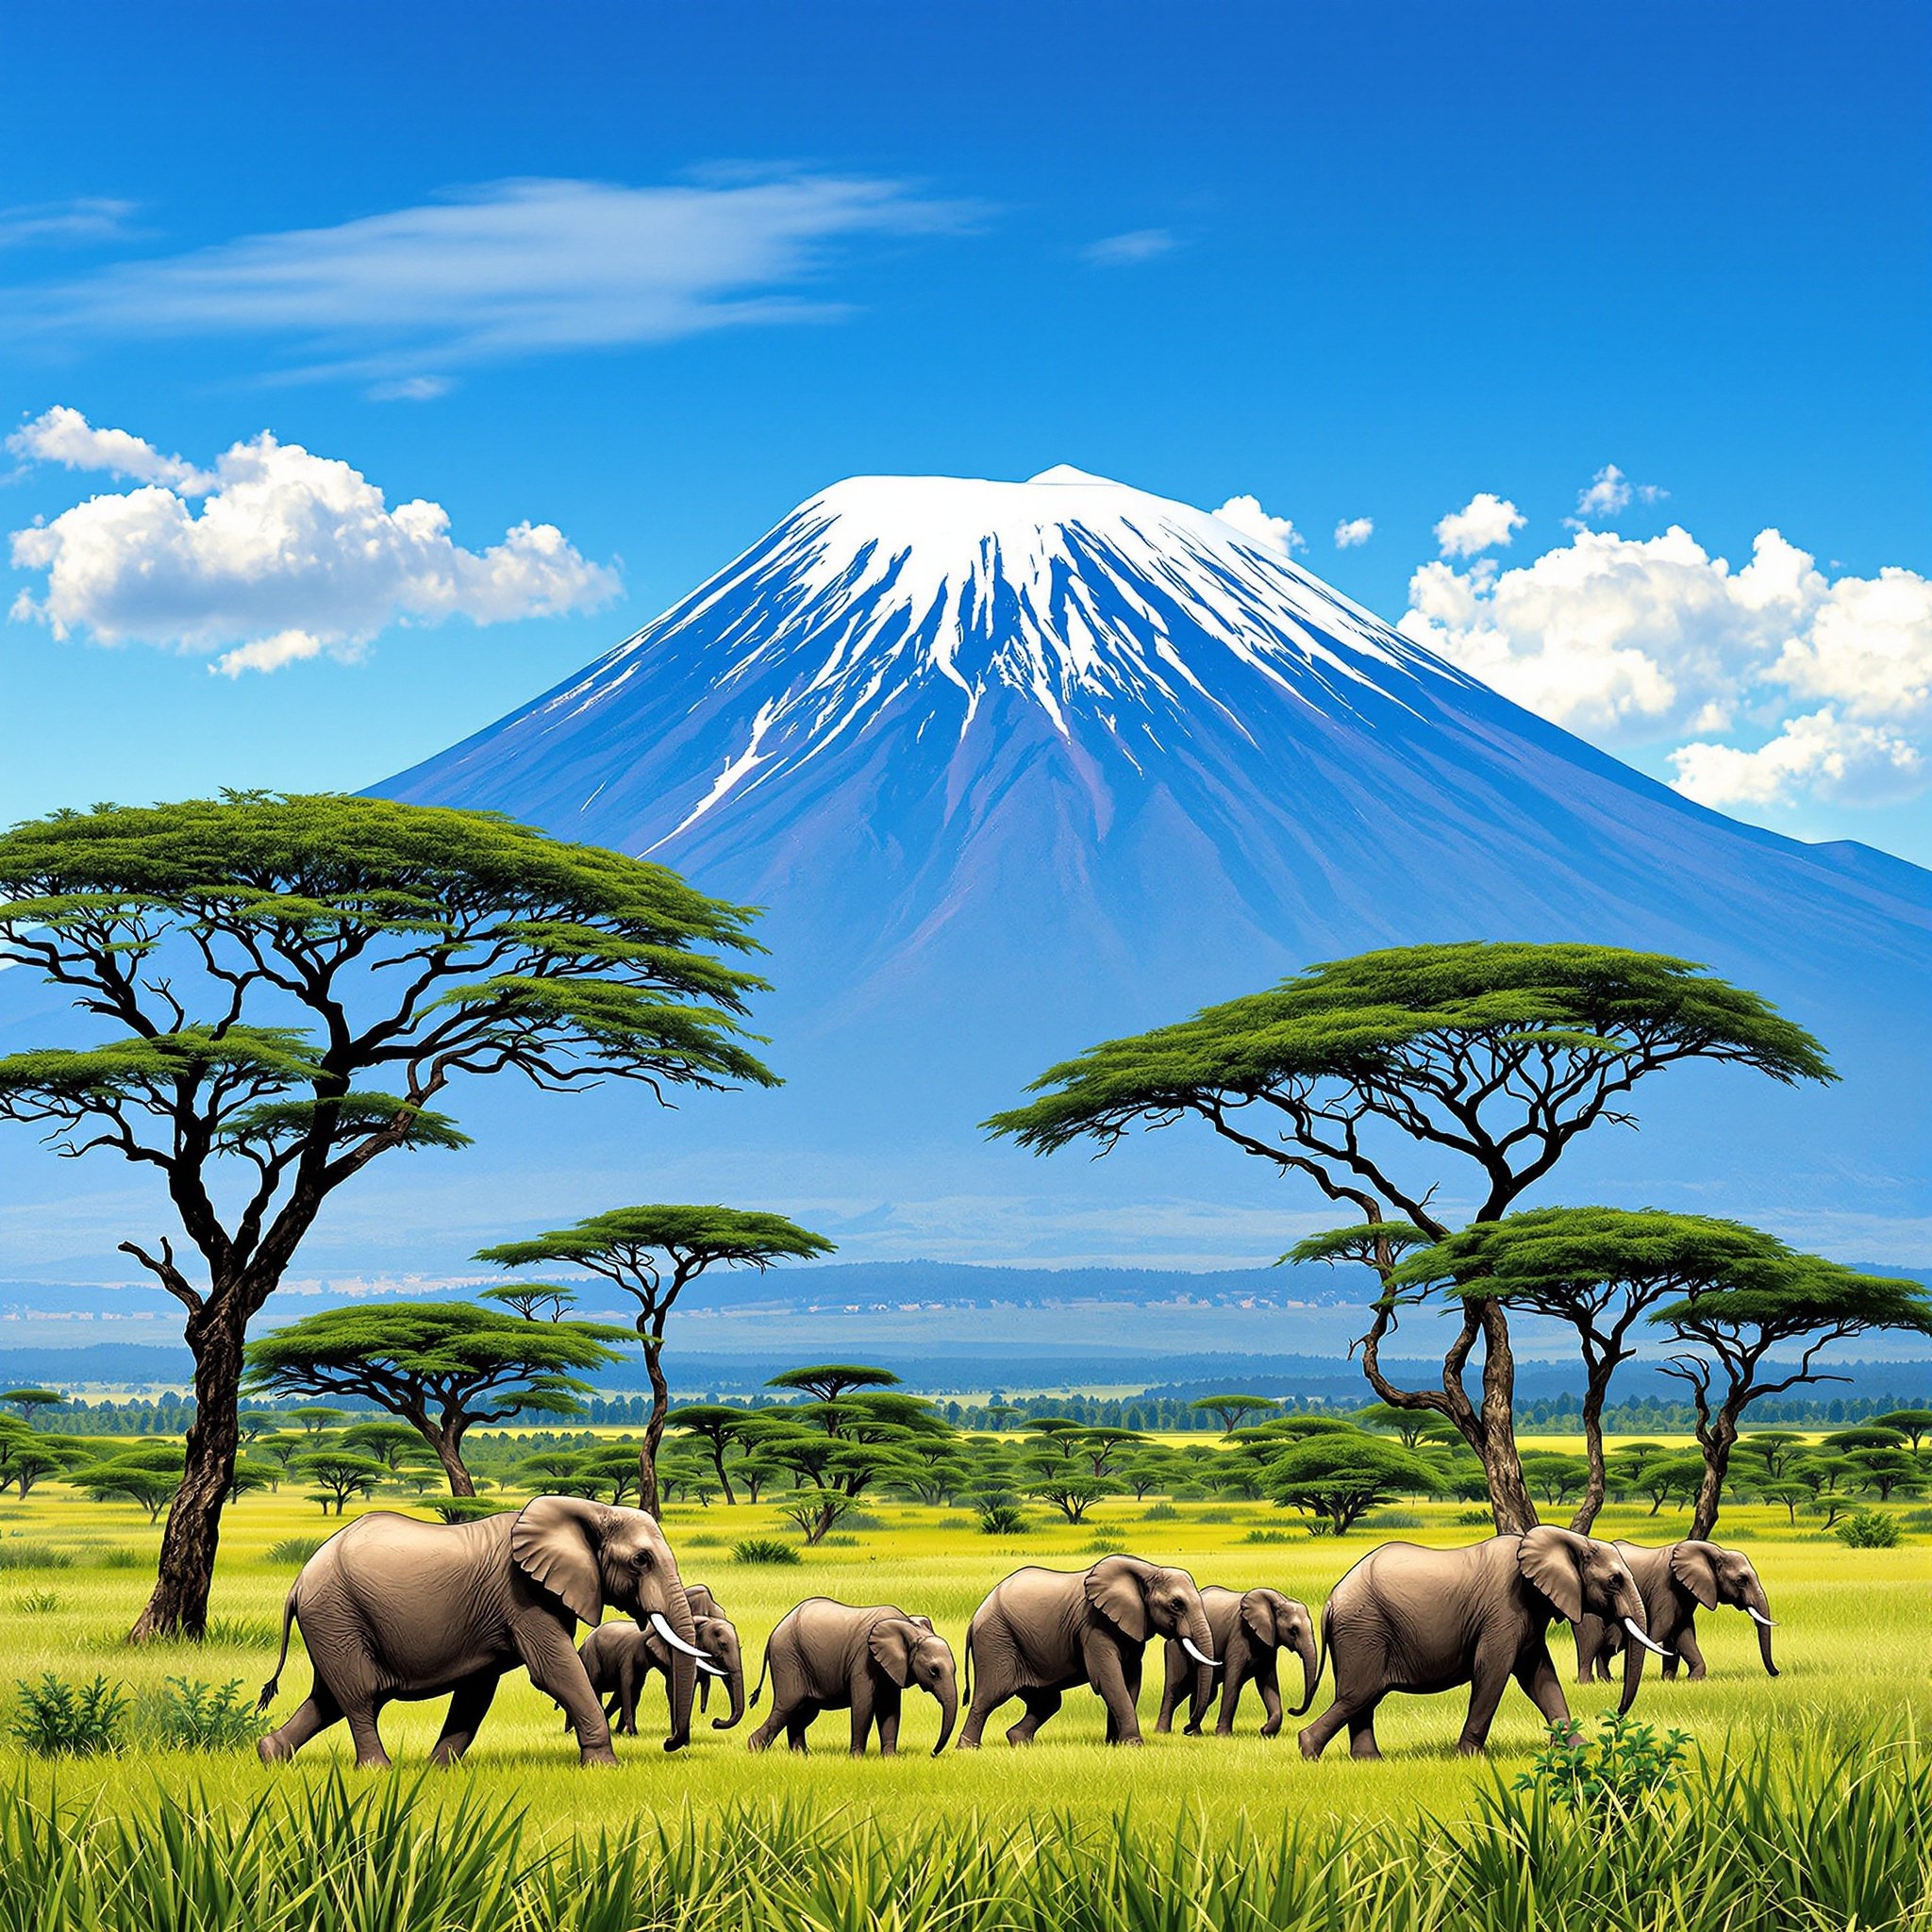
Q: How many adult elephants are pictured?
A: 4